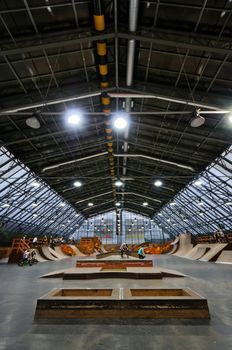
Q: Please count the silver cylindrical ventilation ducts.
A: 1